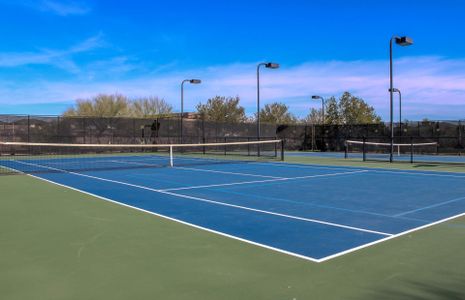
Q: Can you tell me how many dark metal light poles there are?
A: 5